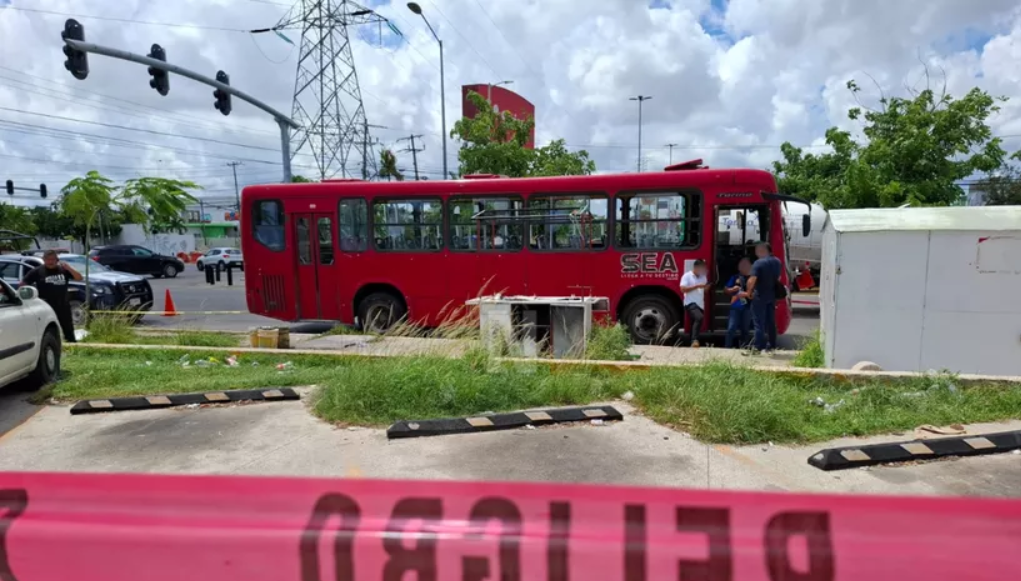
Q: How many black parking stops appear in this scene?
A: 3